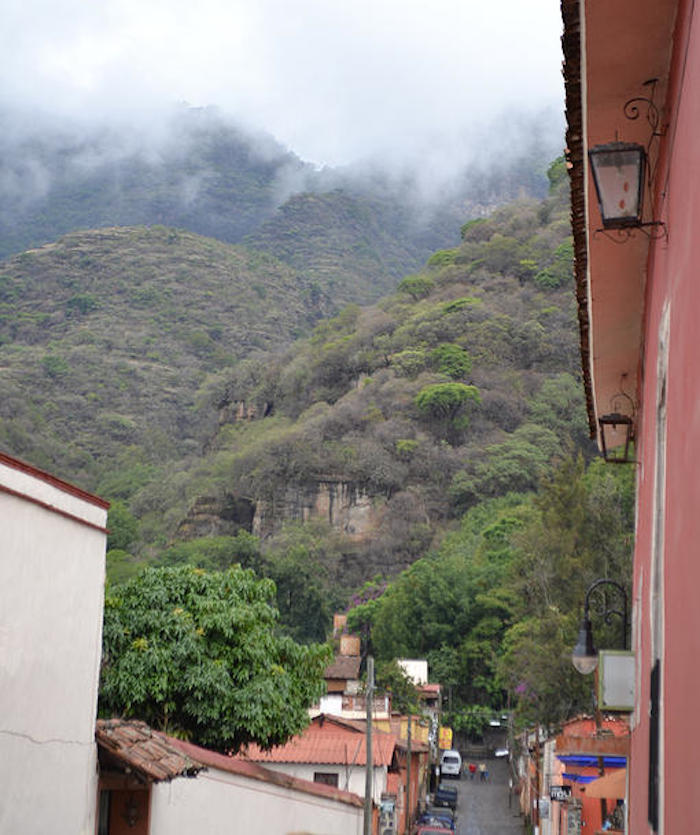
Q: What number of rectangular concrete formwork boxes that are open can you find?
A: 0